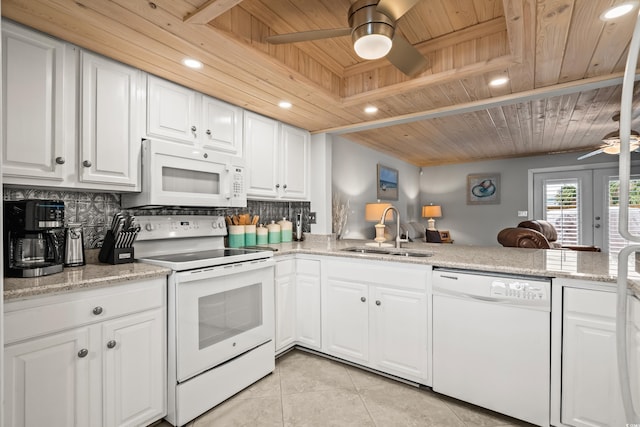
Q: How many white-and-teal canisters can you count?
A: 5